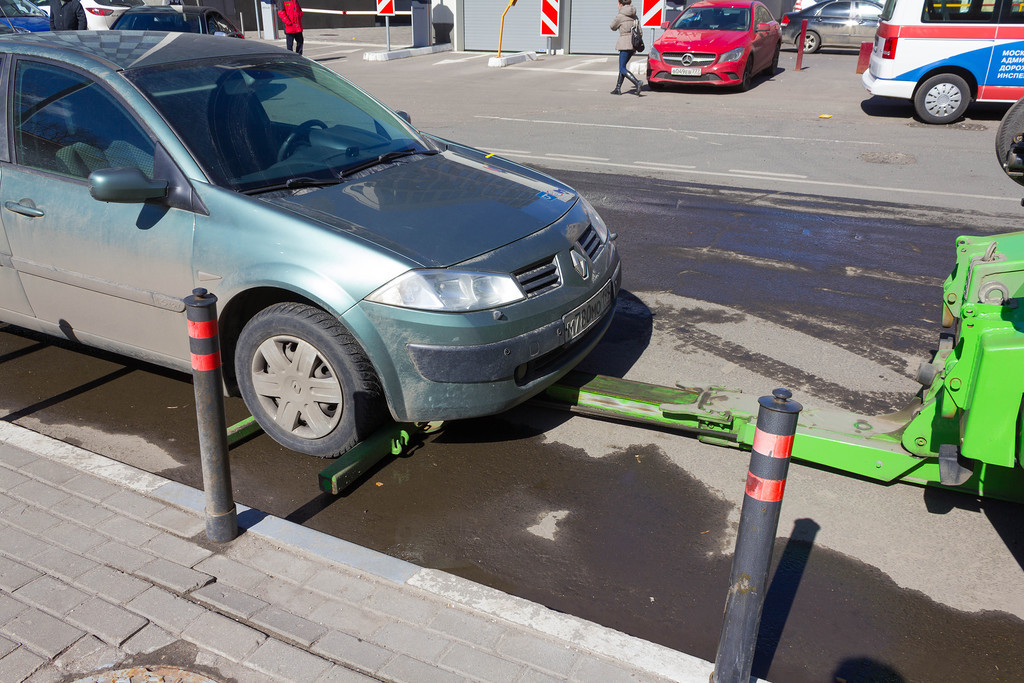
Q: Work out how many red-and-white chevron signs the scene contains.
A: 3